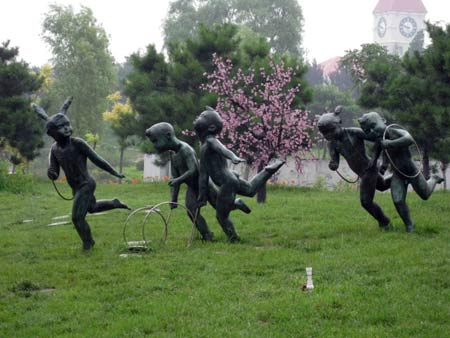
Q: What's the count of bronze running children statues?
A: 5